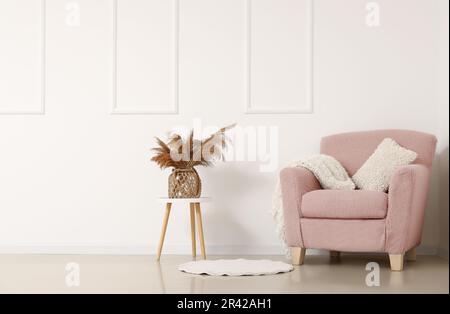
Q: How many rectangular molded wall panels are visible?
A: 3